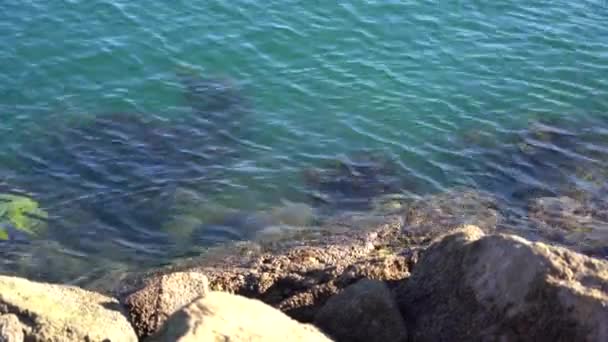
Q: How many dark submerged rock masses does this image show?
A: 3